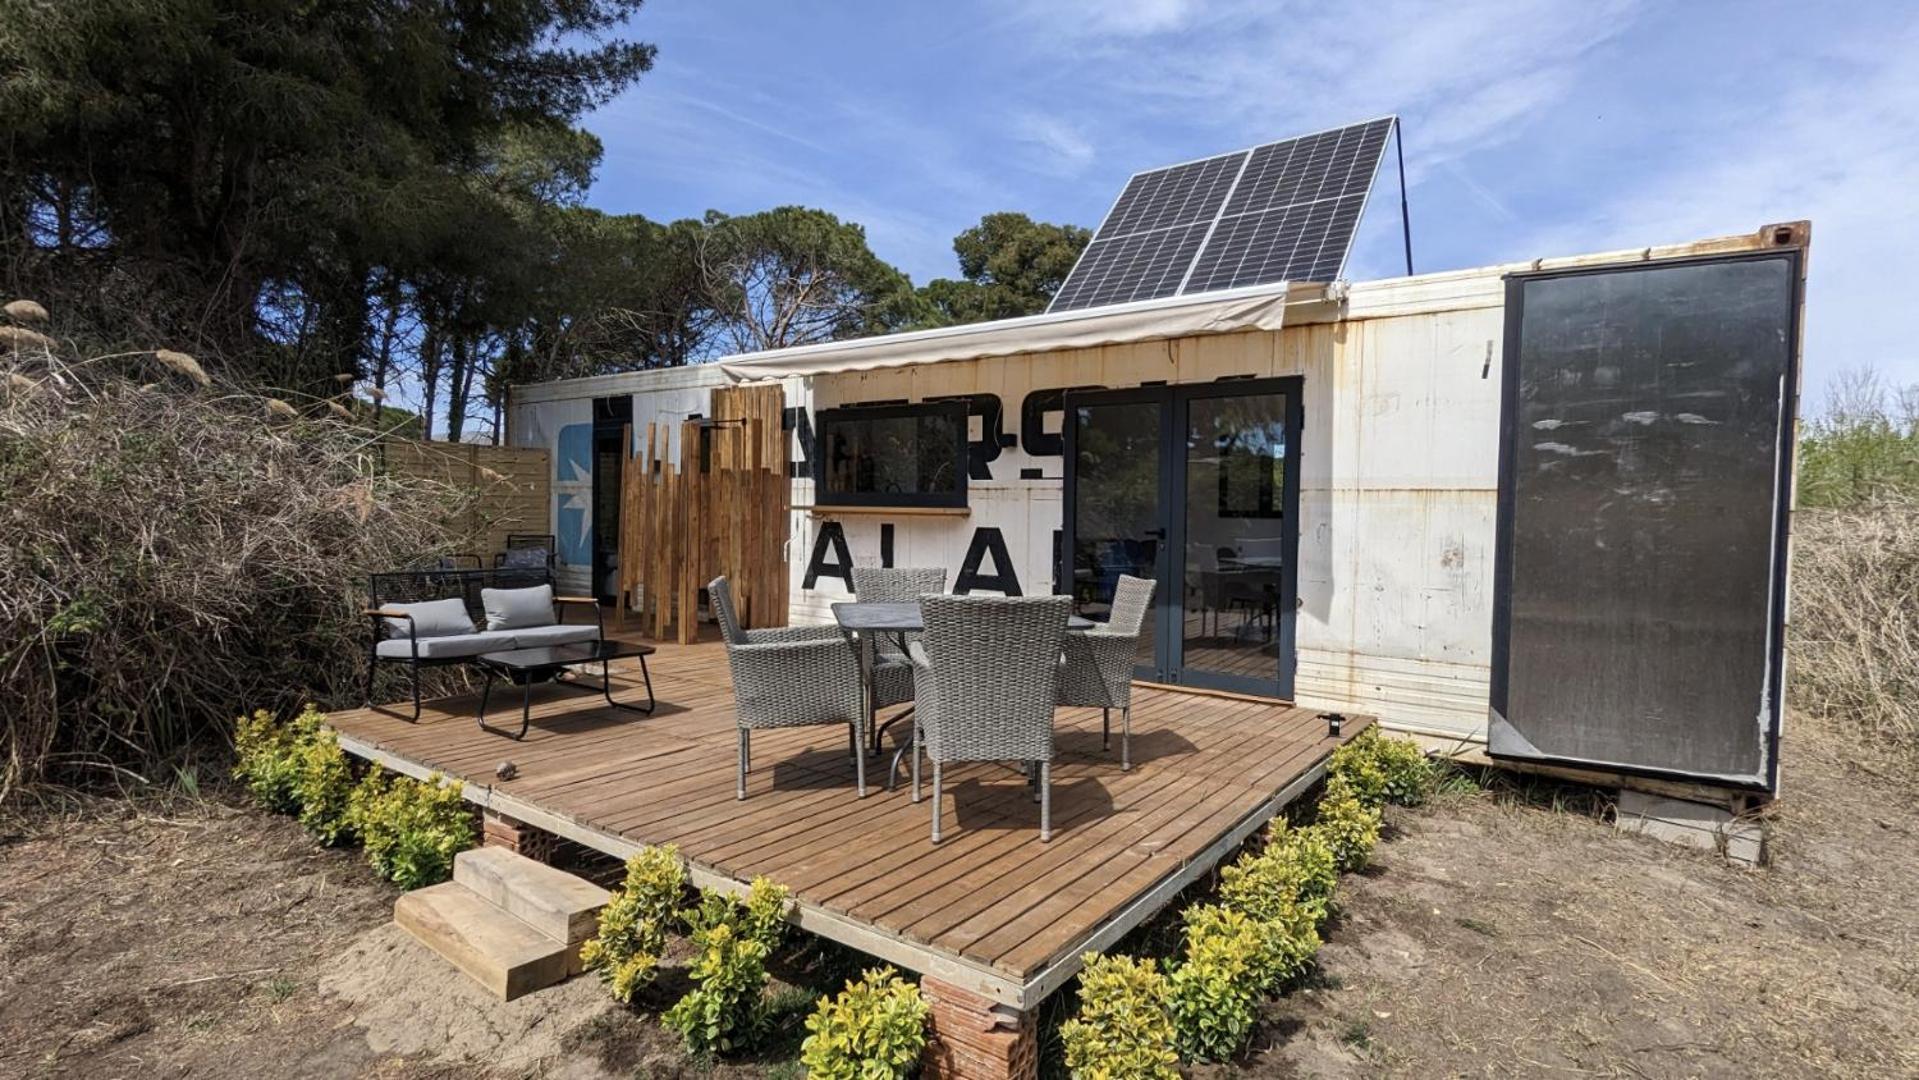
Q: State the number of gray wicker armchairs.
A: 4